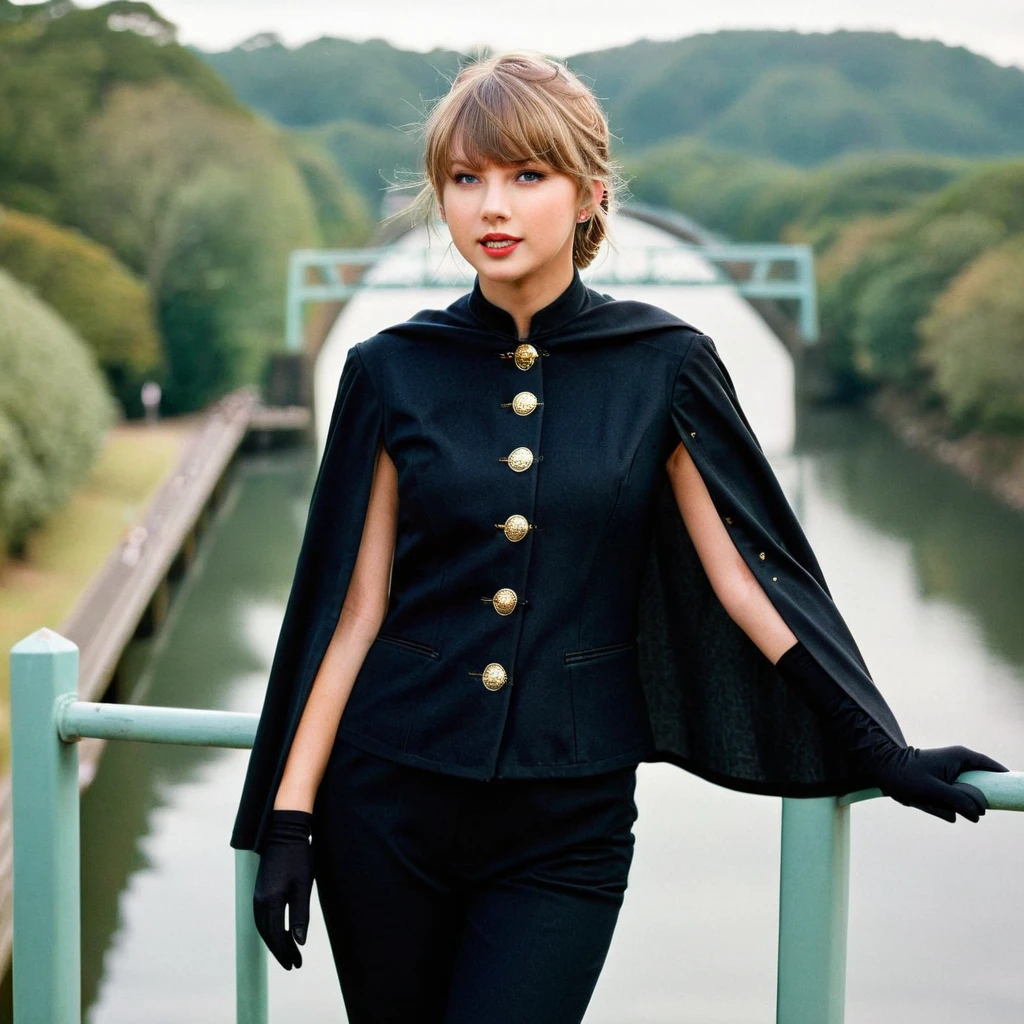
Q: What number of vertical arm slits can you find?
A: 2